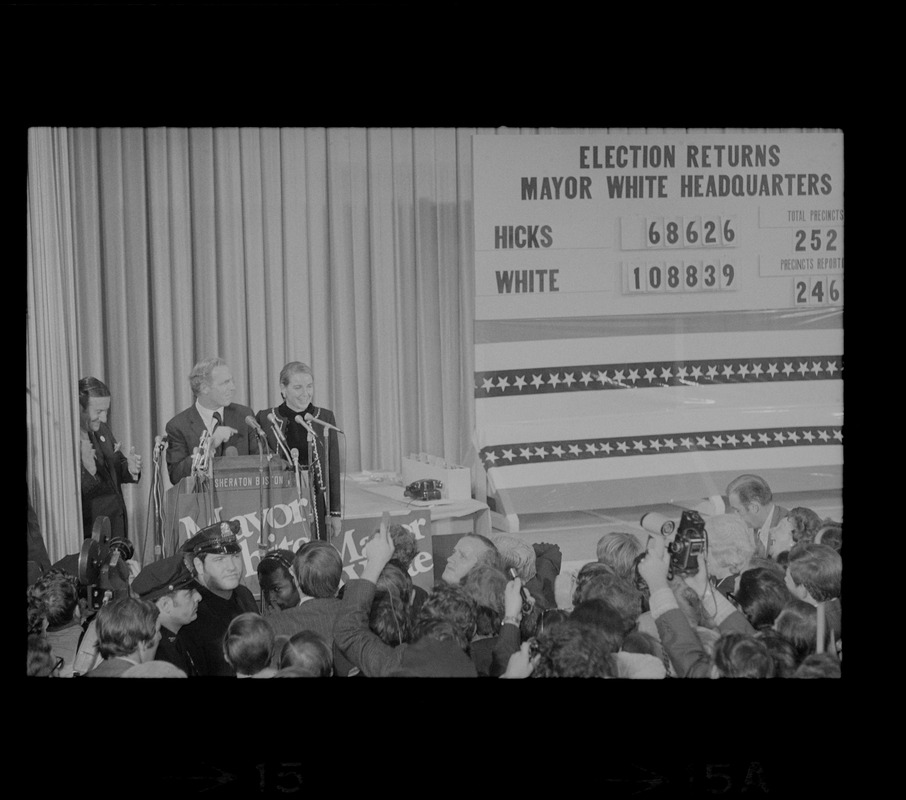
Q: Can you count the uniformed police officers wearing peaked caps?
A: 2